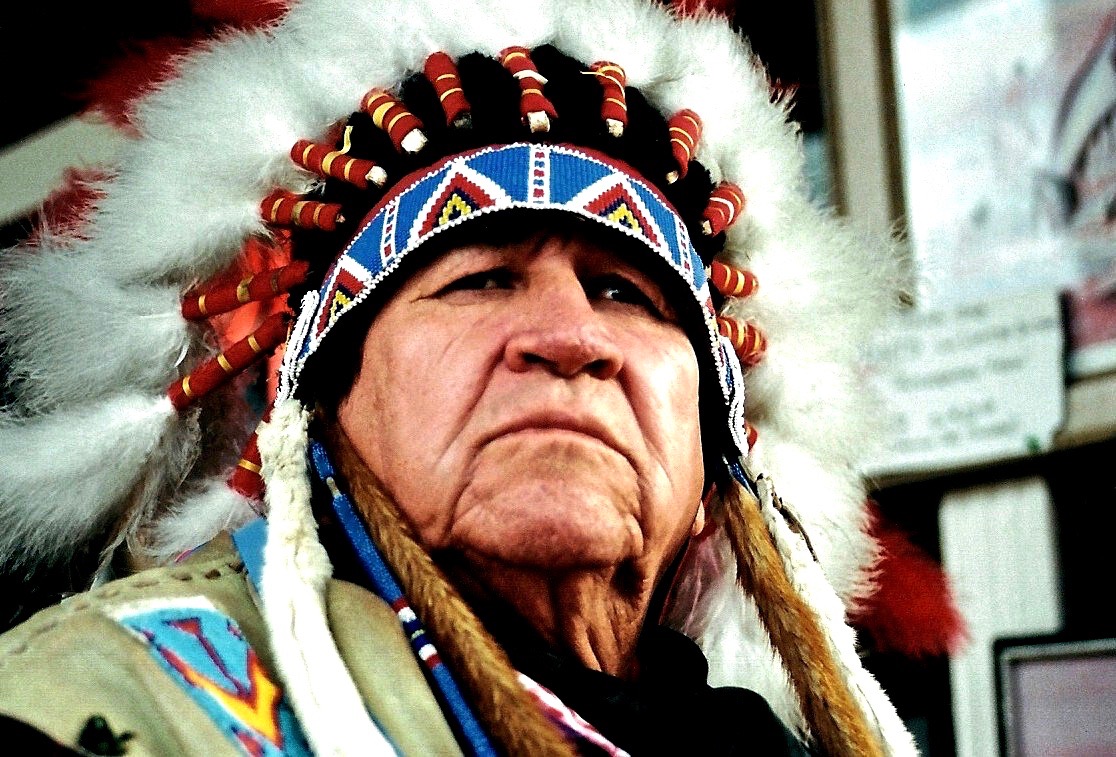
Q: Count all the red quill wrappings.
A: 14